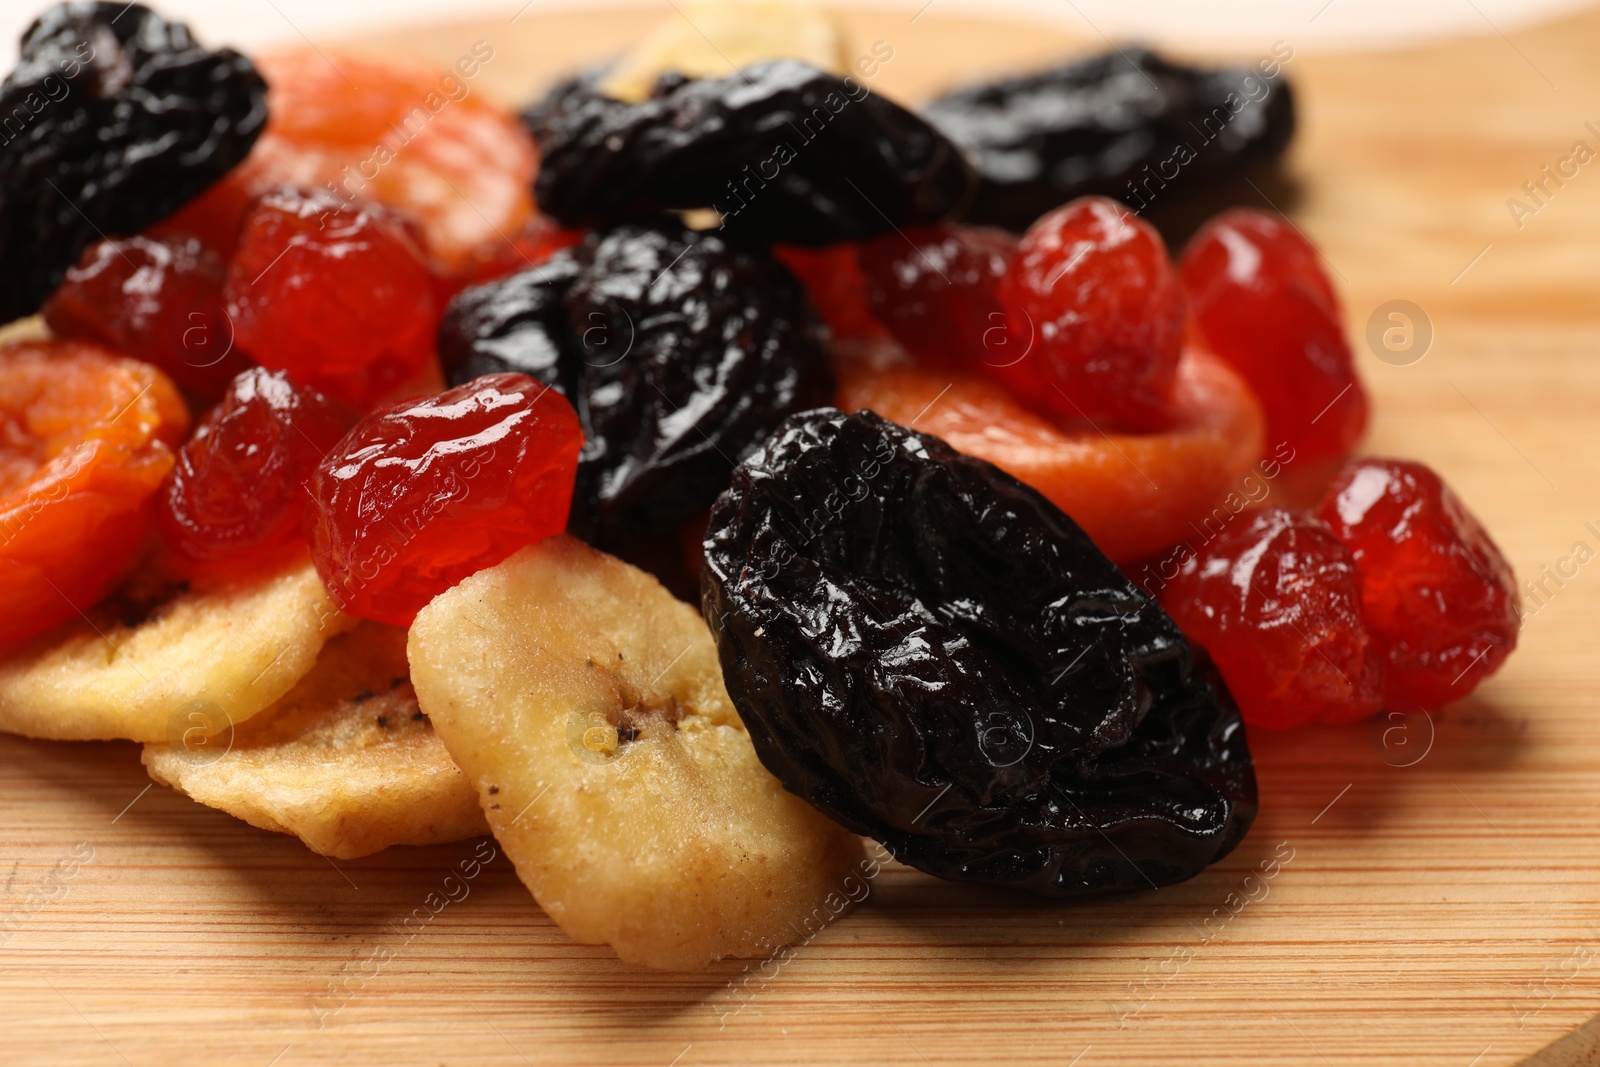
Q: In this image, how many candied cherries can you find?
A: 9